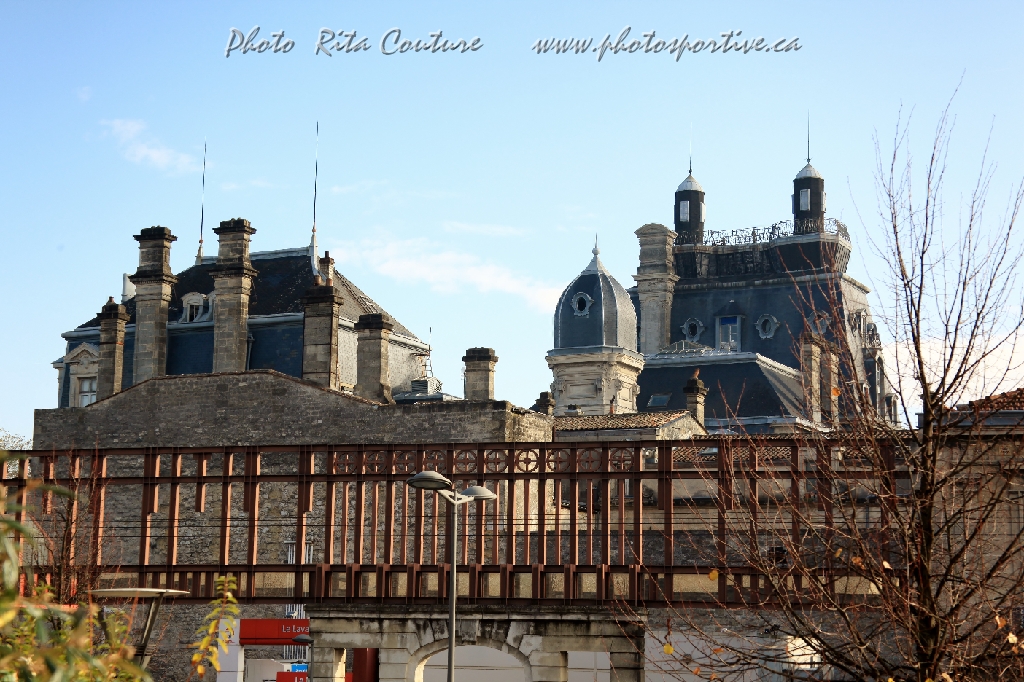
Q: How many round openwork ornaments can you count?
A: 10